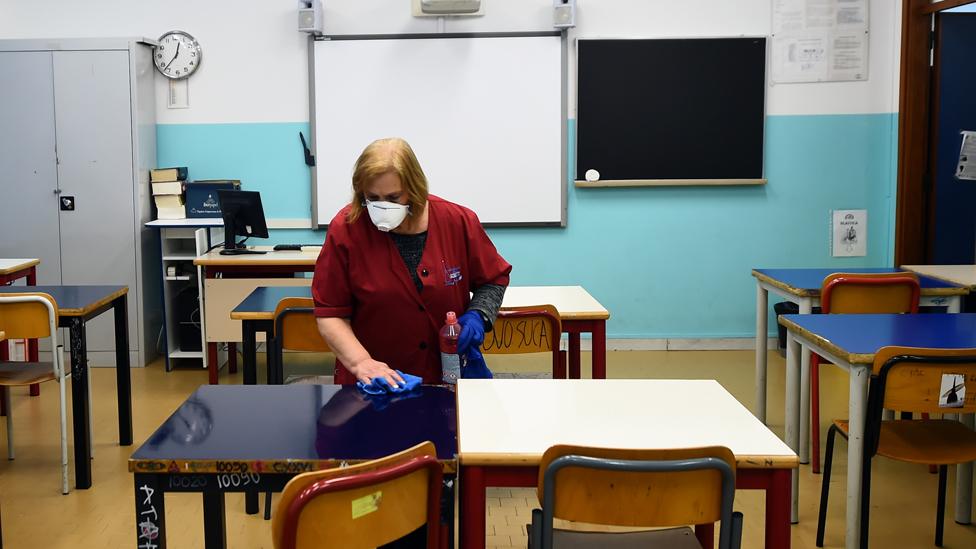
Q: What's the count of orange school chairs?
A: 7